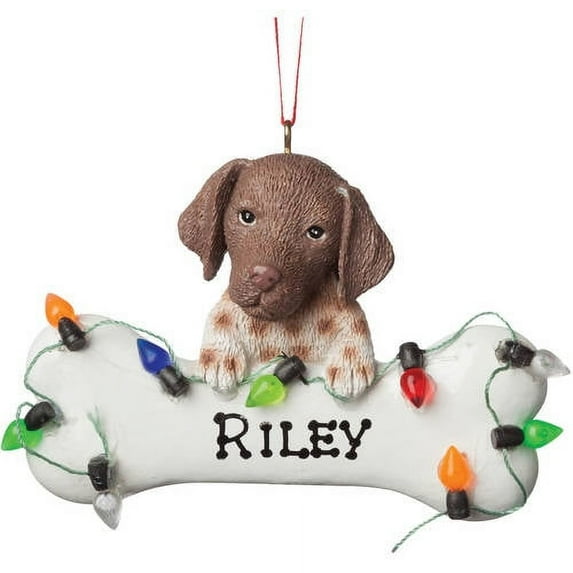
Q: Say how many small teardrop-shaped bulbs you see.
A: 9